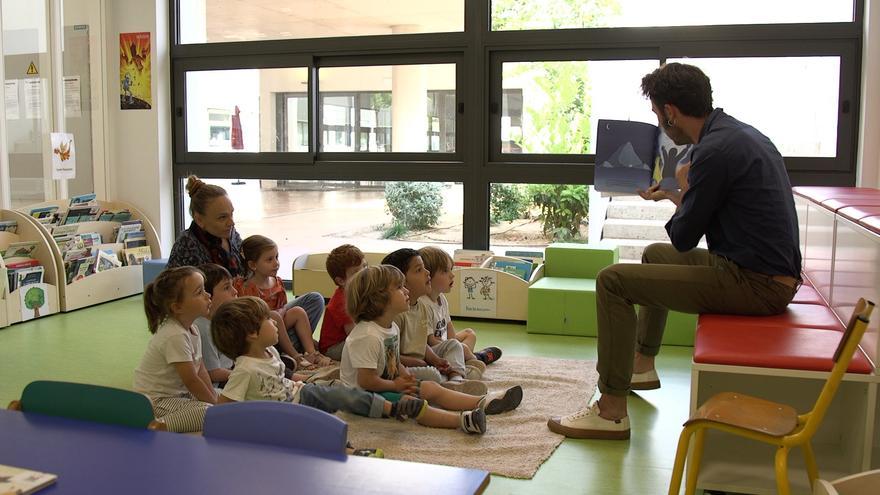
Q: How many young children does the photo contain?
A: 8